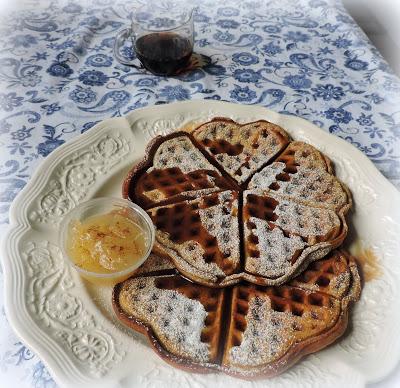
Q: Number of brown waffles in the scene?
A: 2